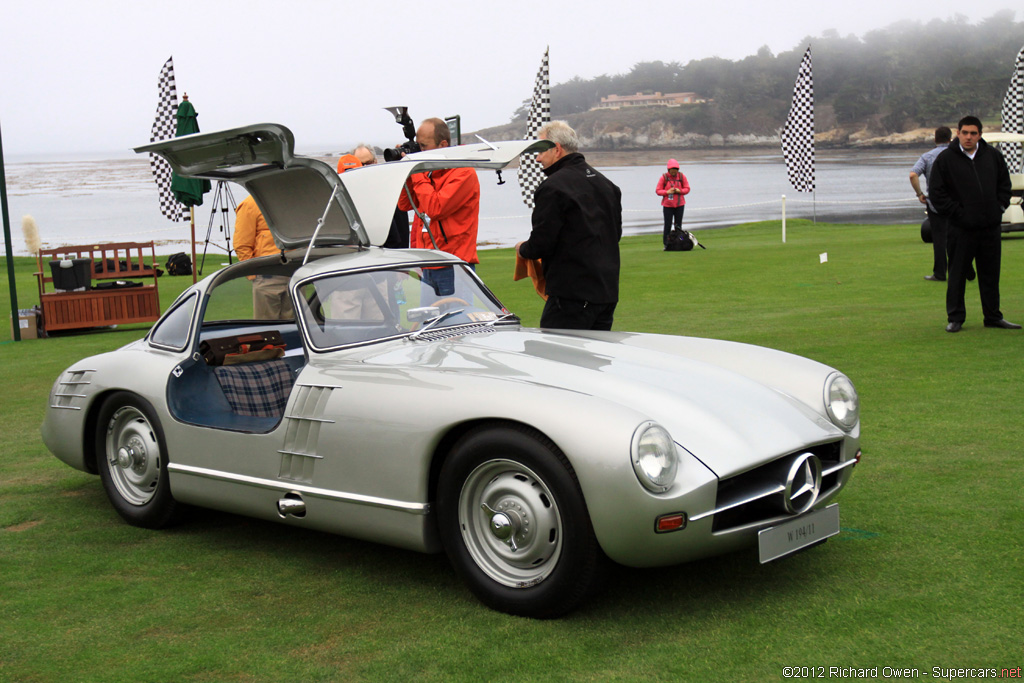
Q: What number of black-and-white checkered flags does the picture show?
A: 4